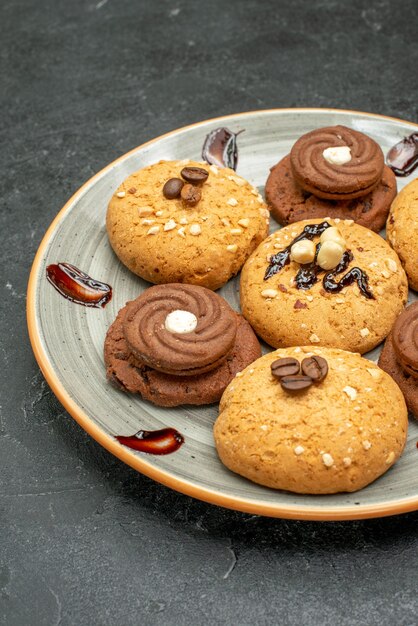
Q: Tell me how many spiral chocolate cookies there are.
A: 3